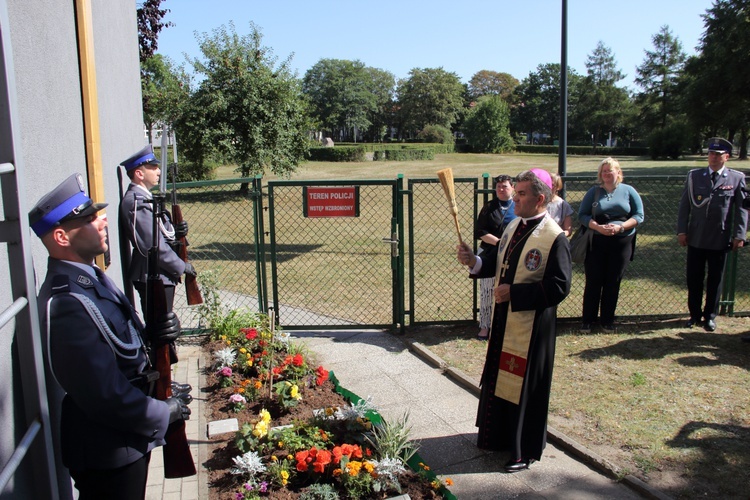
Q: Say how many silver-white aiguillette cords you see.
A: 3